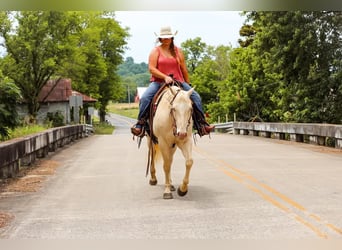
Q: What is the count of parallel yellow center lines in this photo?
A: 2